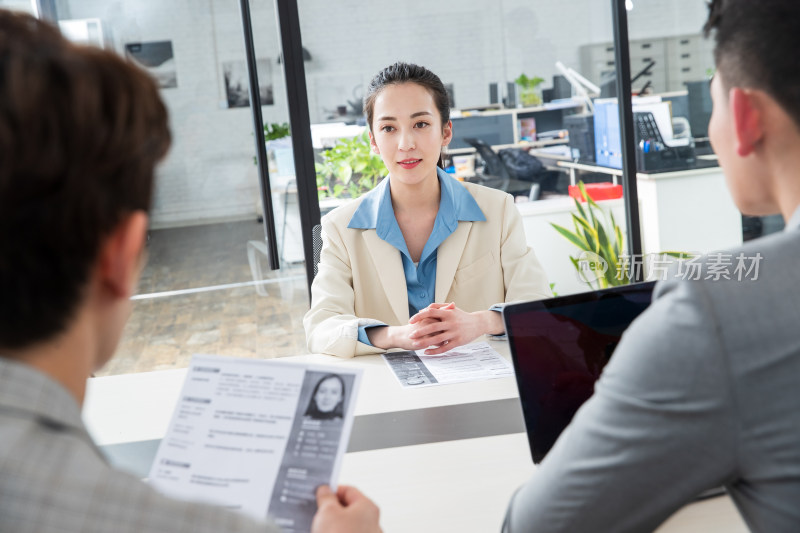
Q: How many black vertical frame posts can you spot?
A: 3